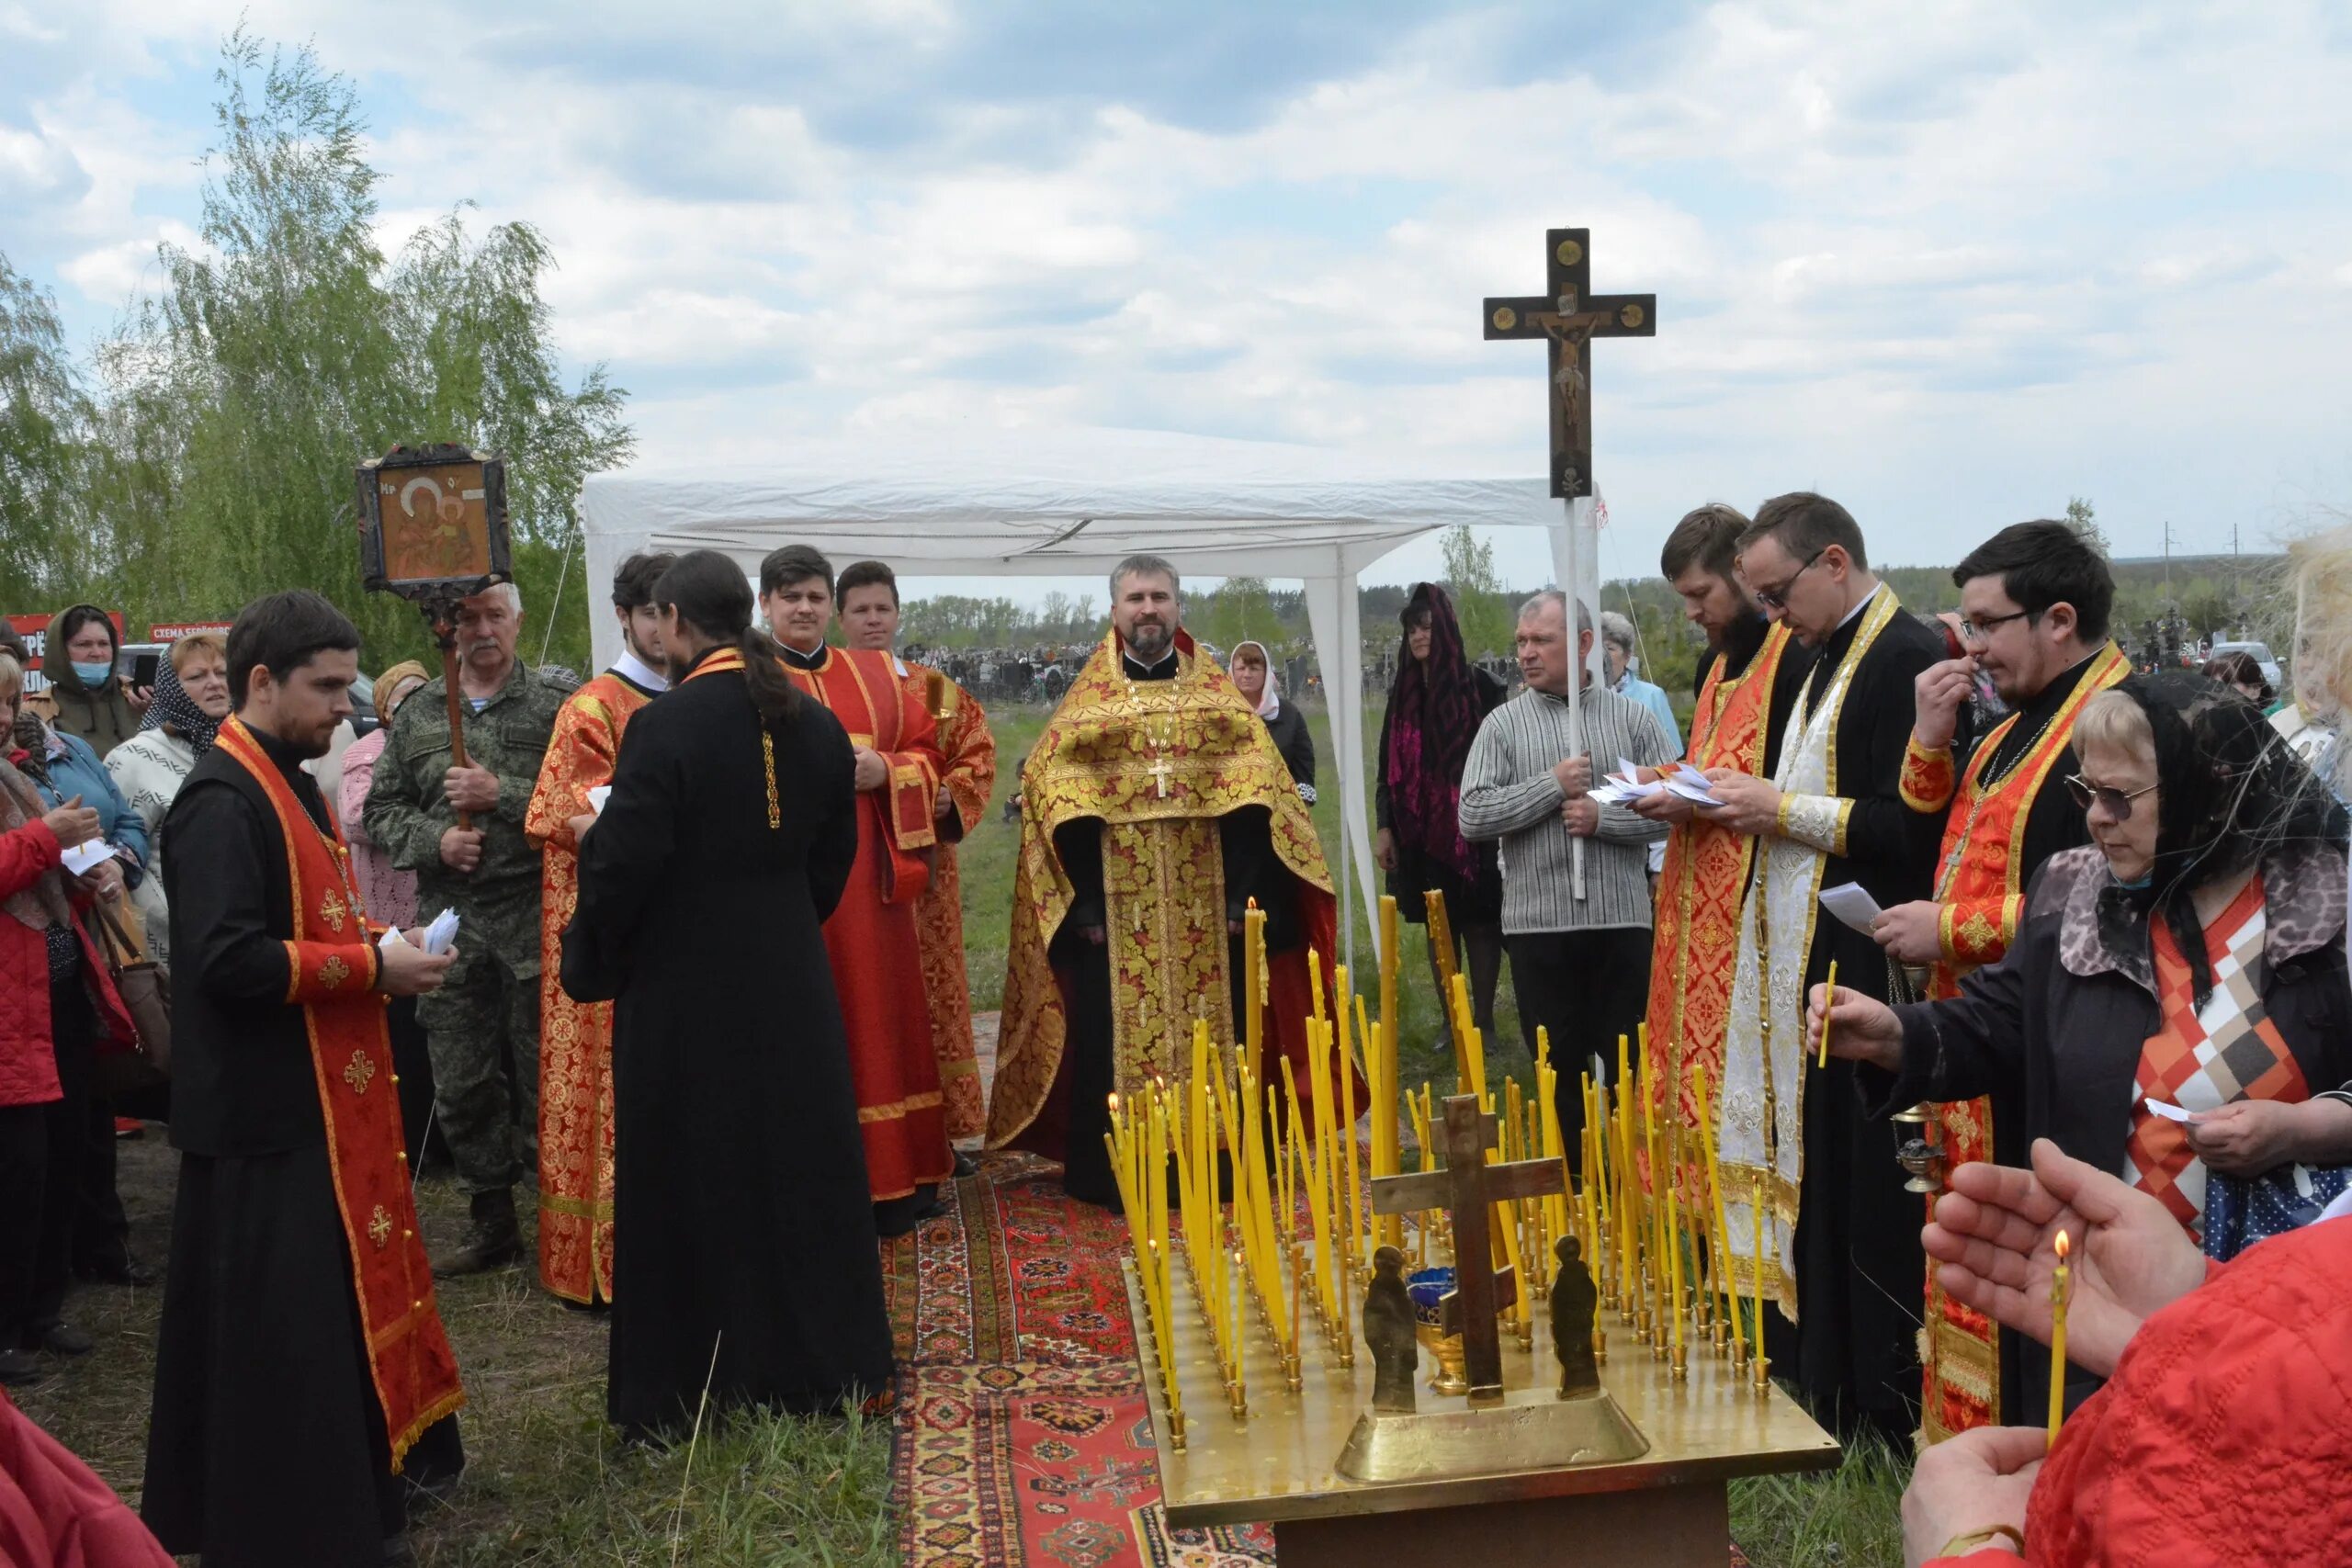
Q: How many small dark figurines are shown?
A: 2